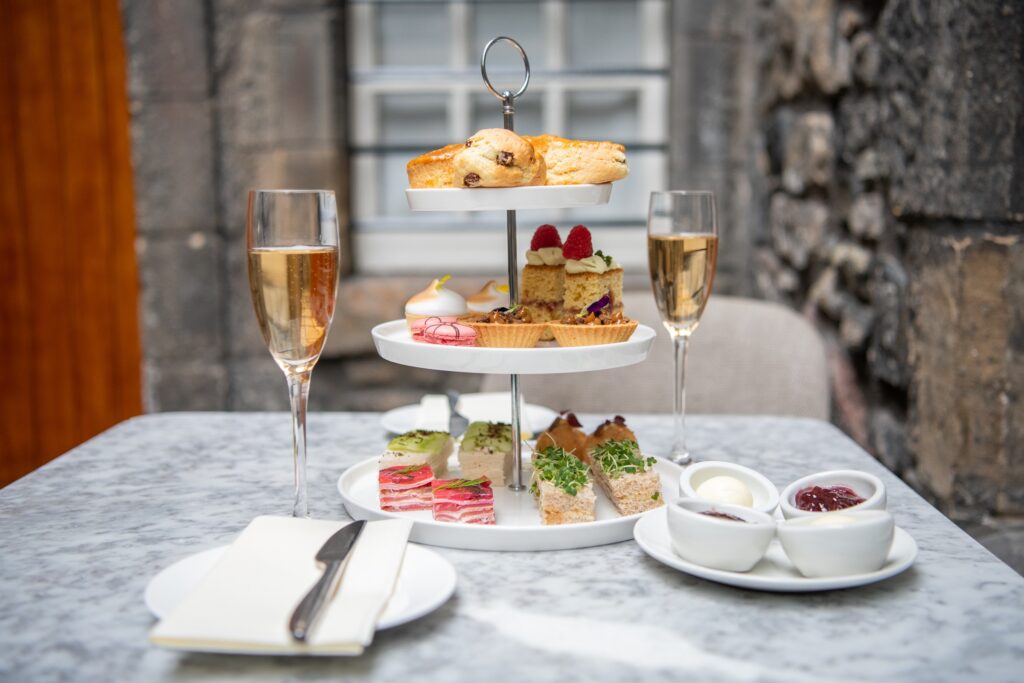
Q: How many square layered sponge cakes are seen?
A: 2